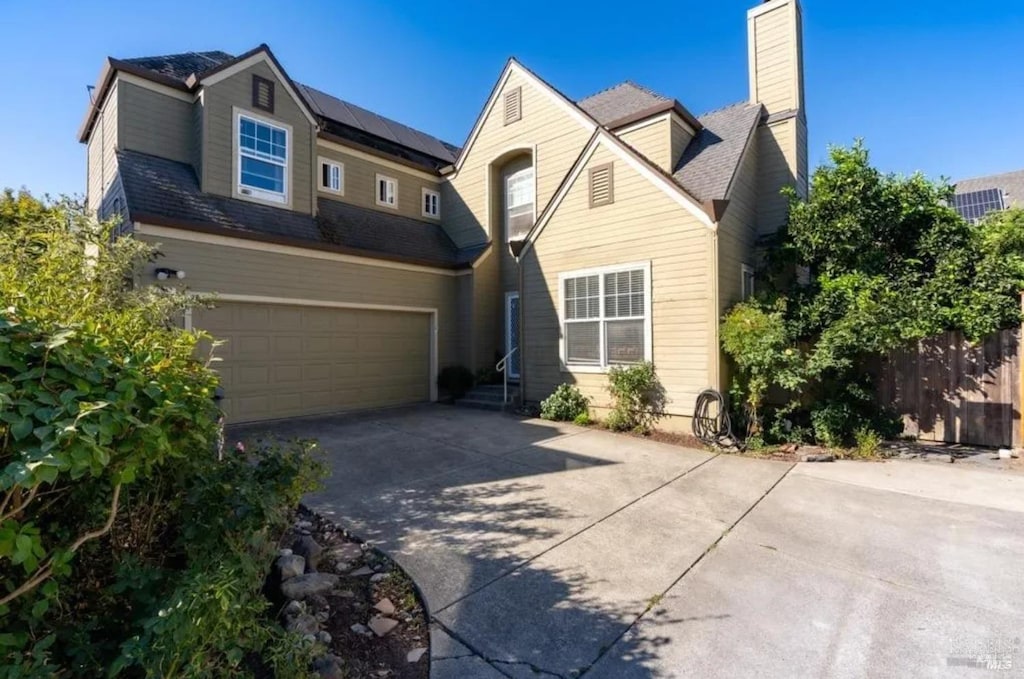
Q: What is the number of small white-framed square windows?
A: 3